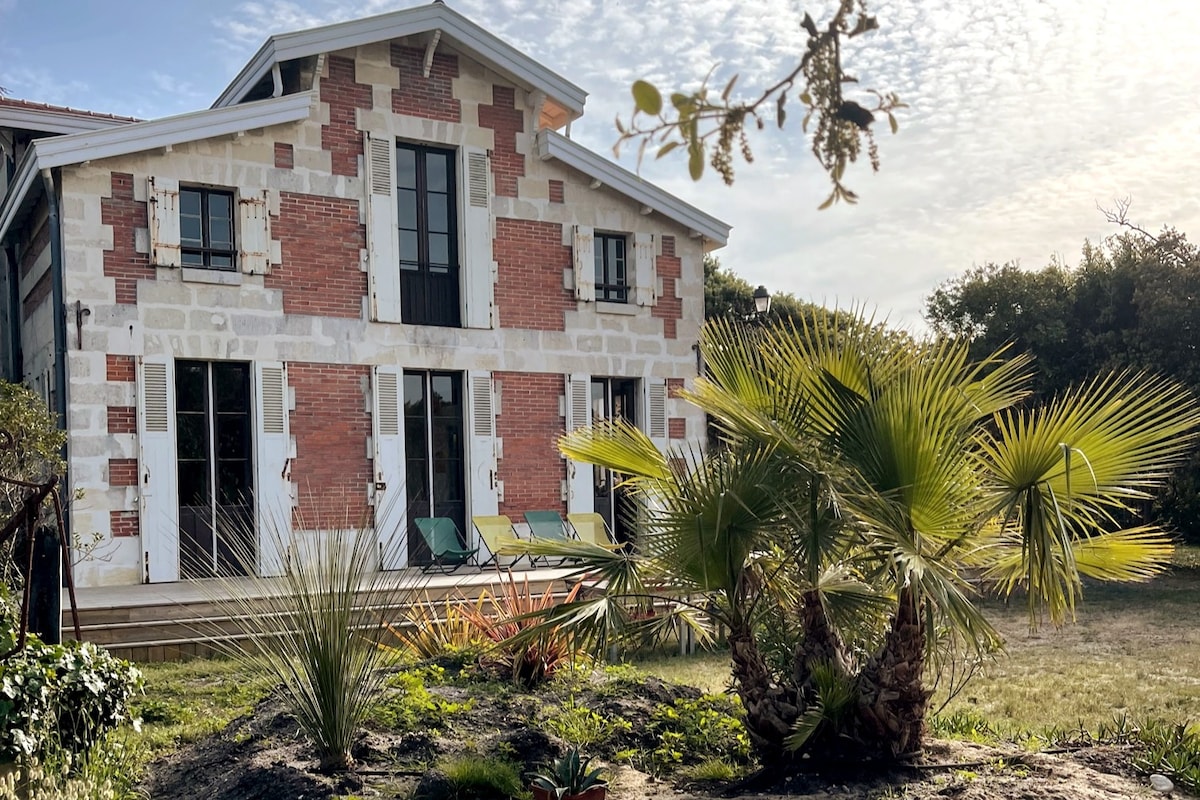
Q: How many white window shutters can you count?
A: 12